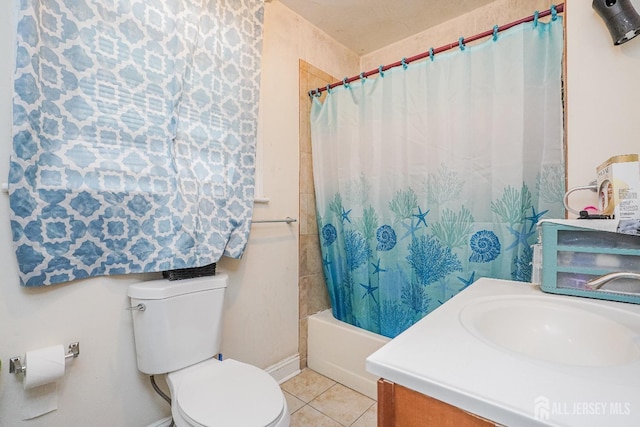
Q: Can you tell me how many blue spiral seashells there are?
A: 3